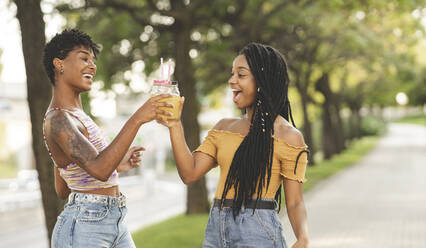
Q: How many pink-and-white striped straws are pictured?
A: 2